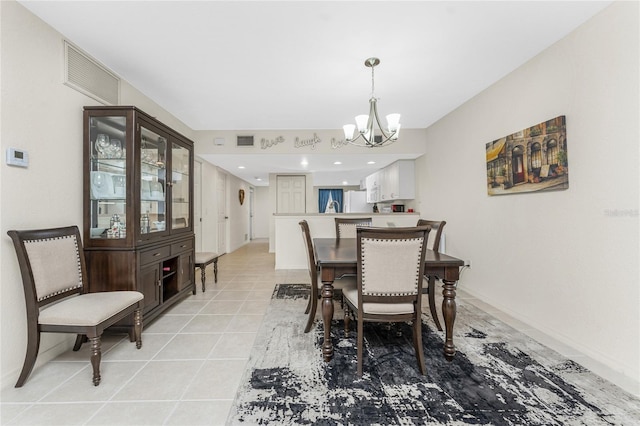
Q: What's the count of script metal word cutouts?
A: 3